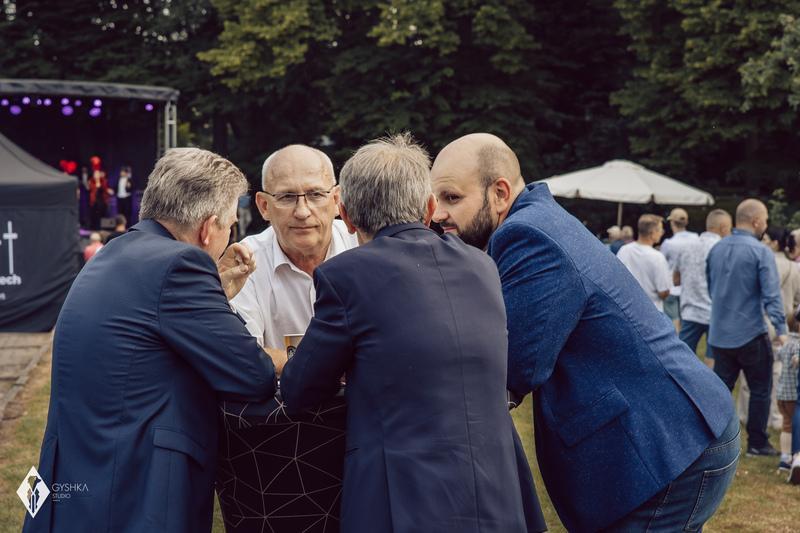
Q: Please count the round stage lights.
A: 11